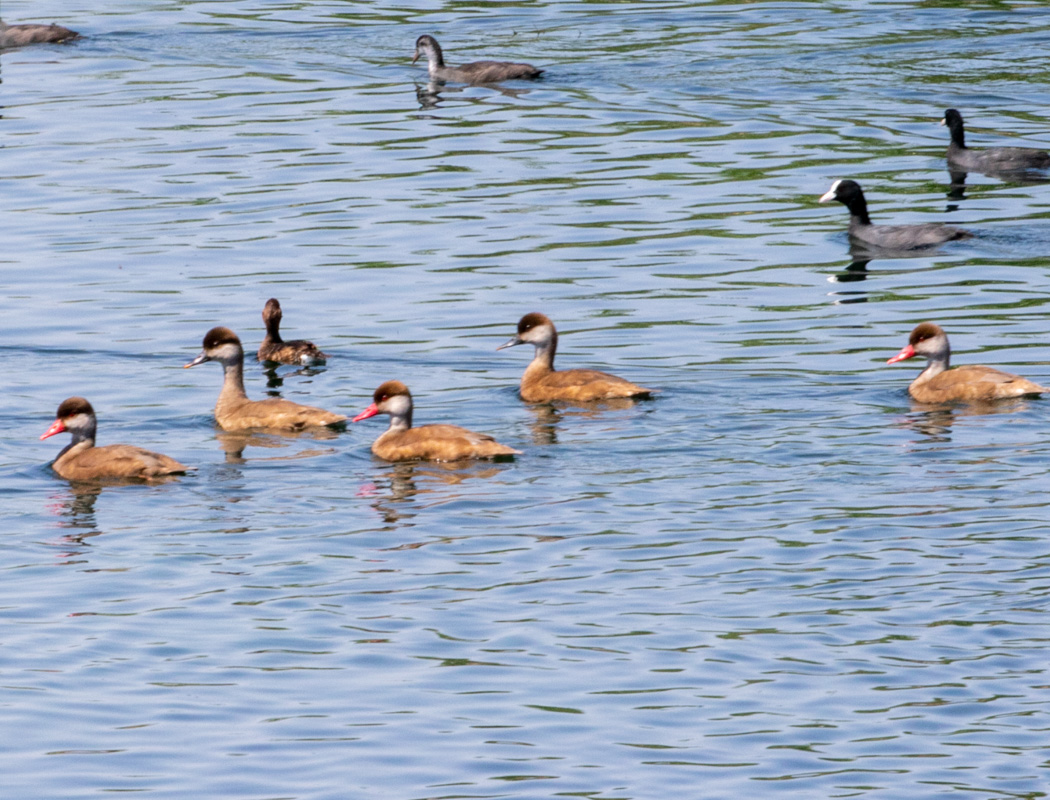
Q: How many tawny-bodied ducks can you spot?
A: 5